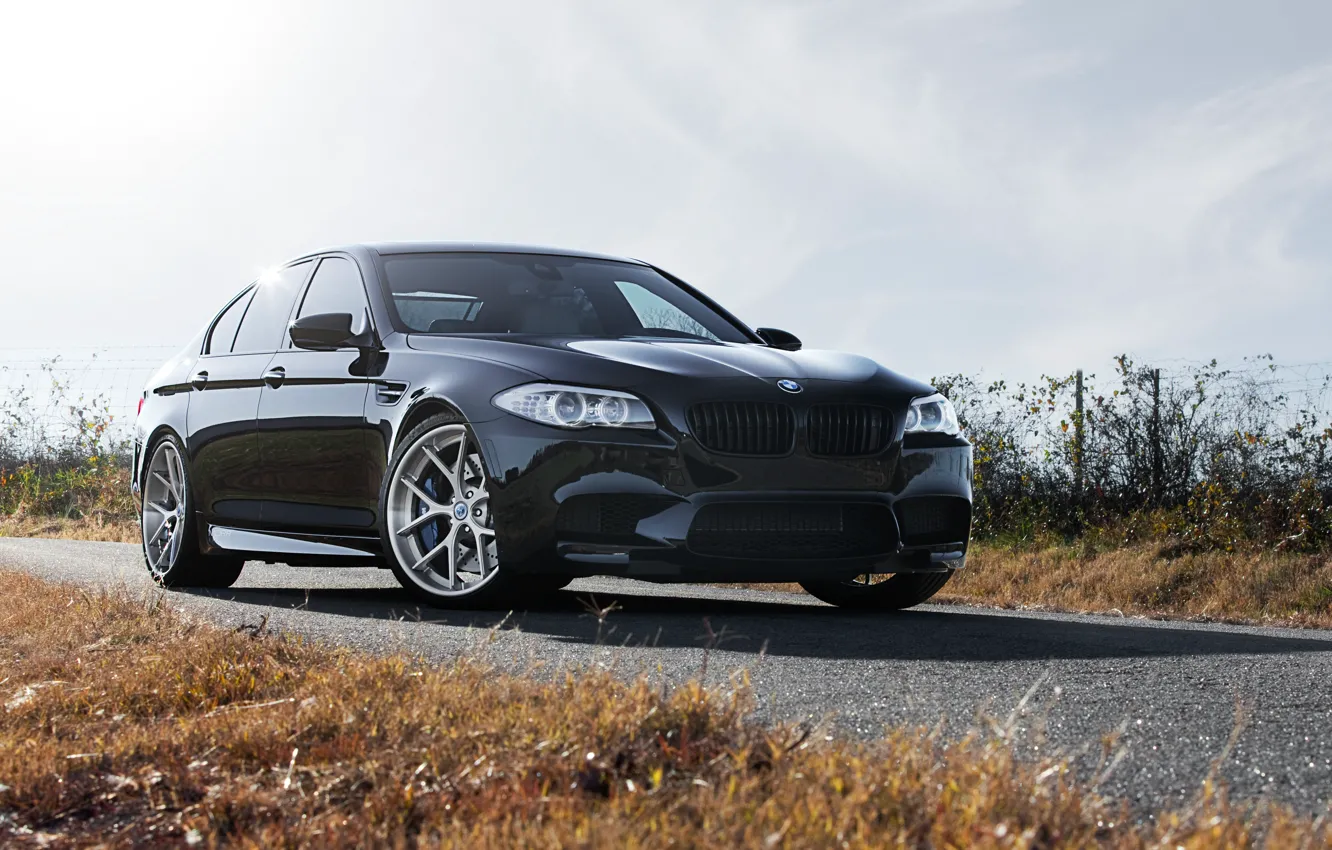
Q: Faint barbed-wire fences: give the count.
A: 1